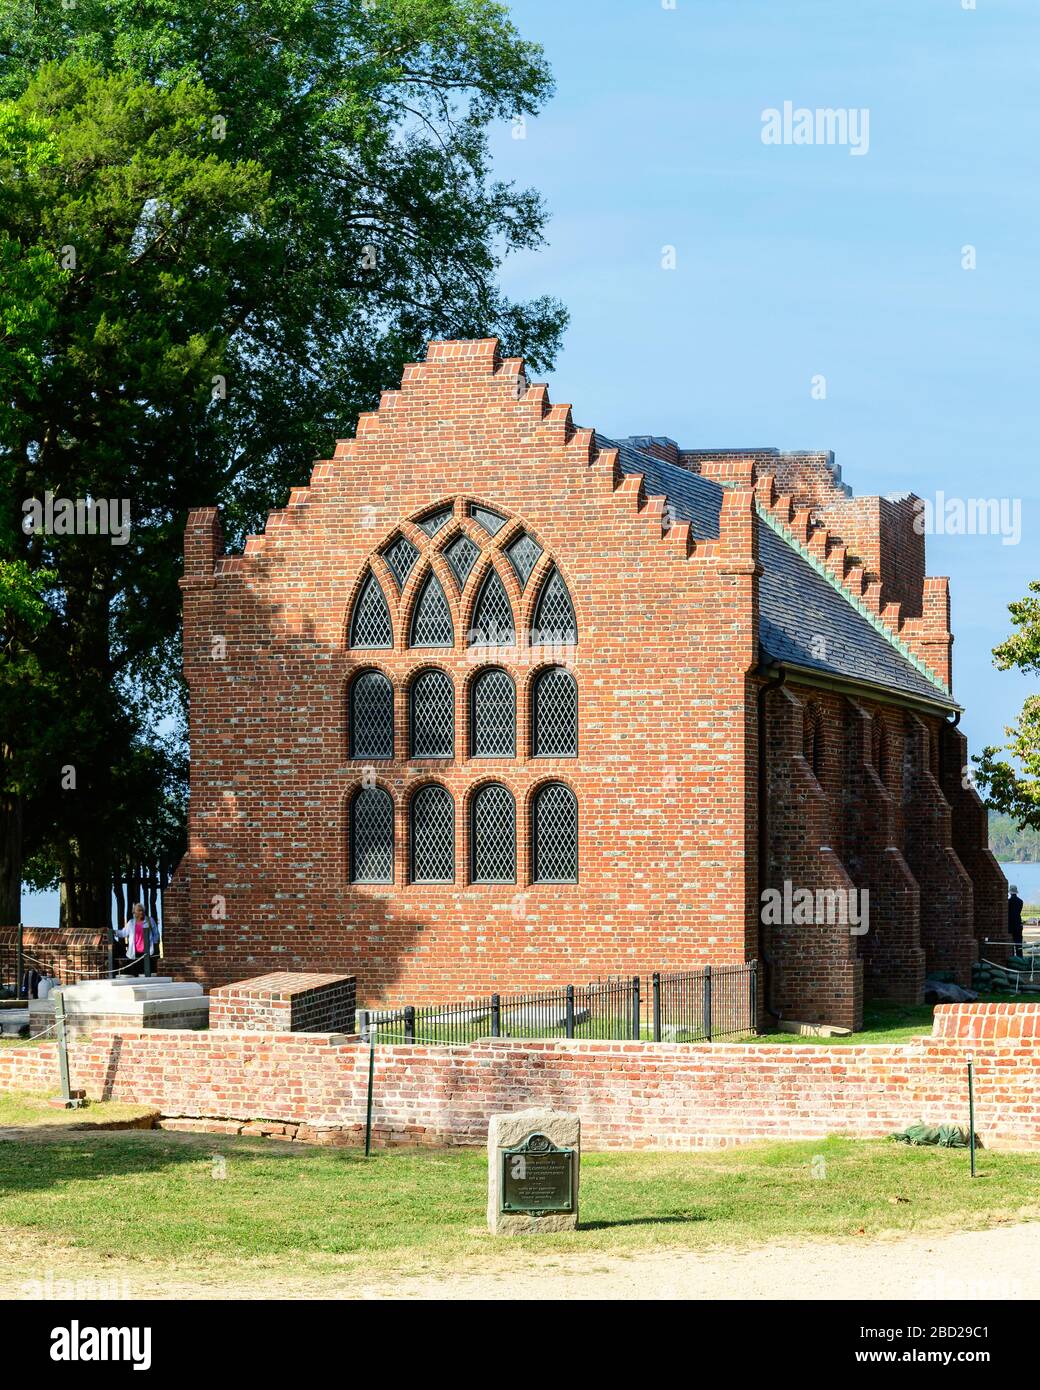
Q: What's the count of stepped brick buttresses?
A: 4